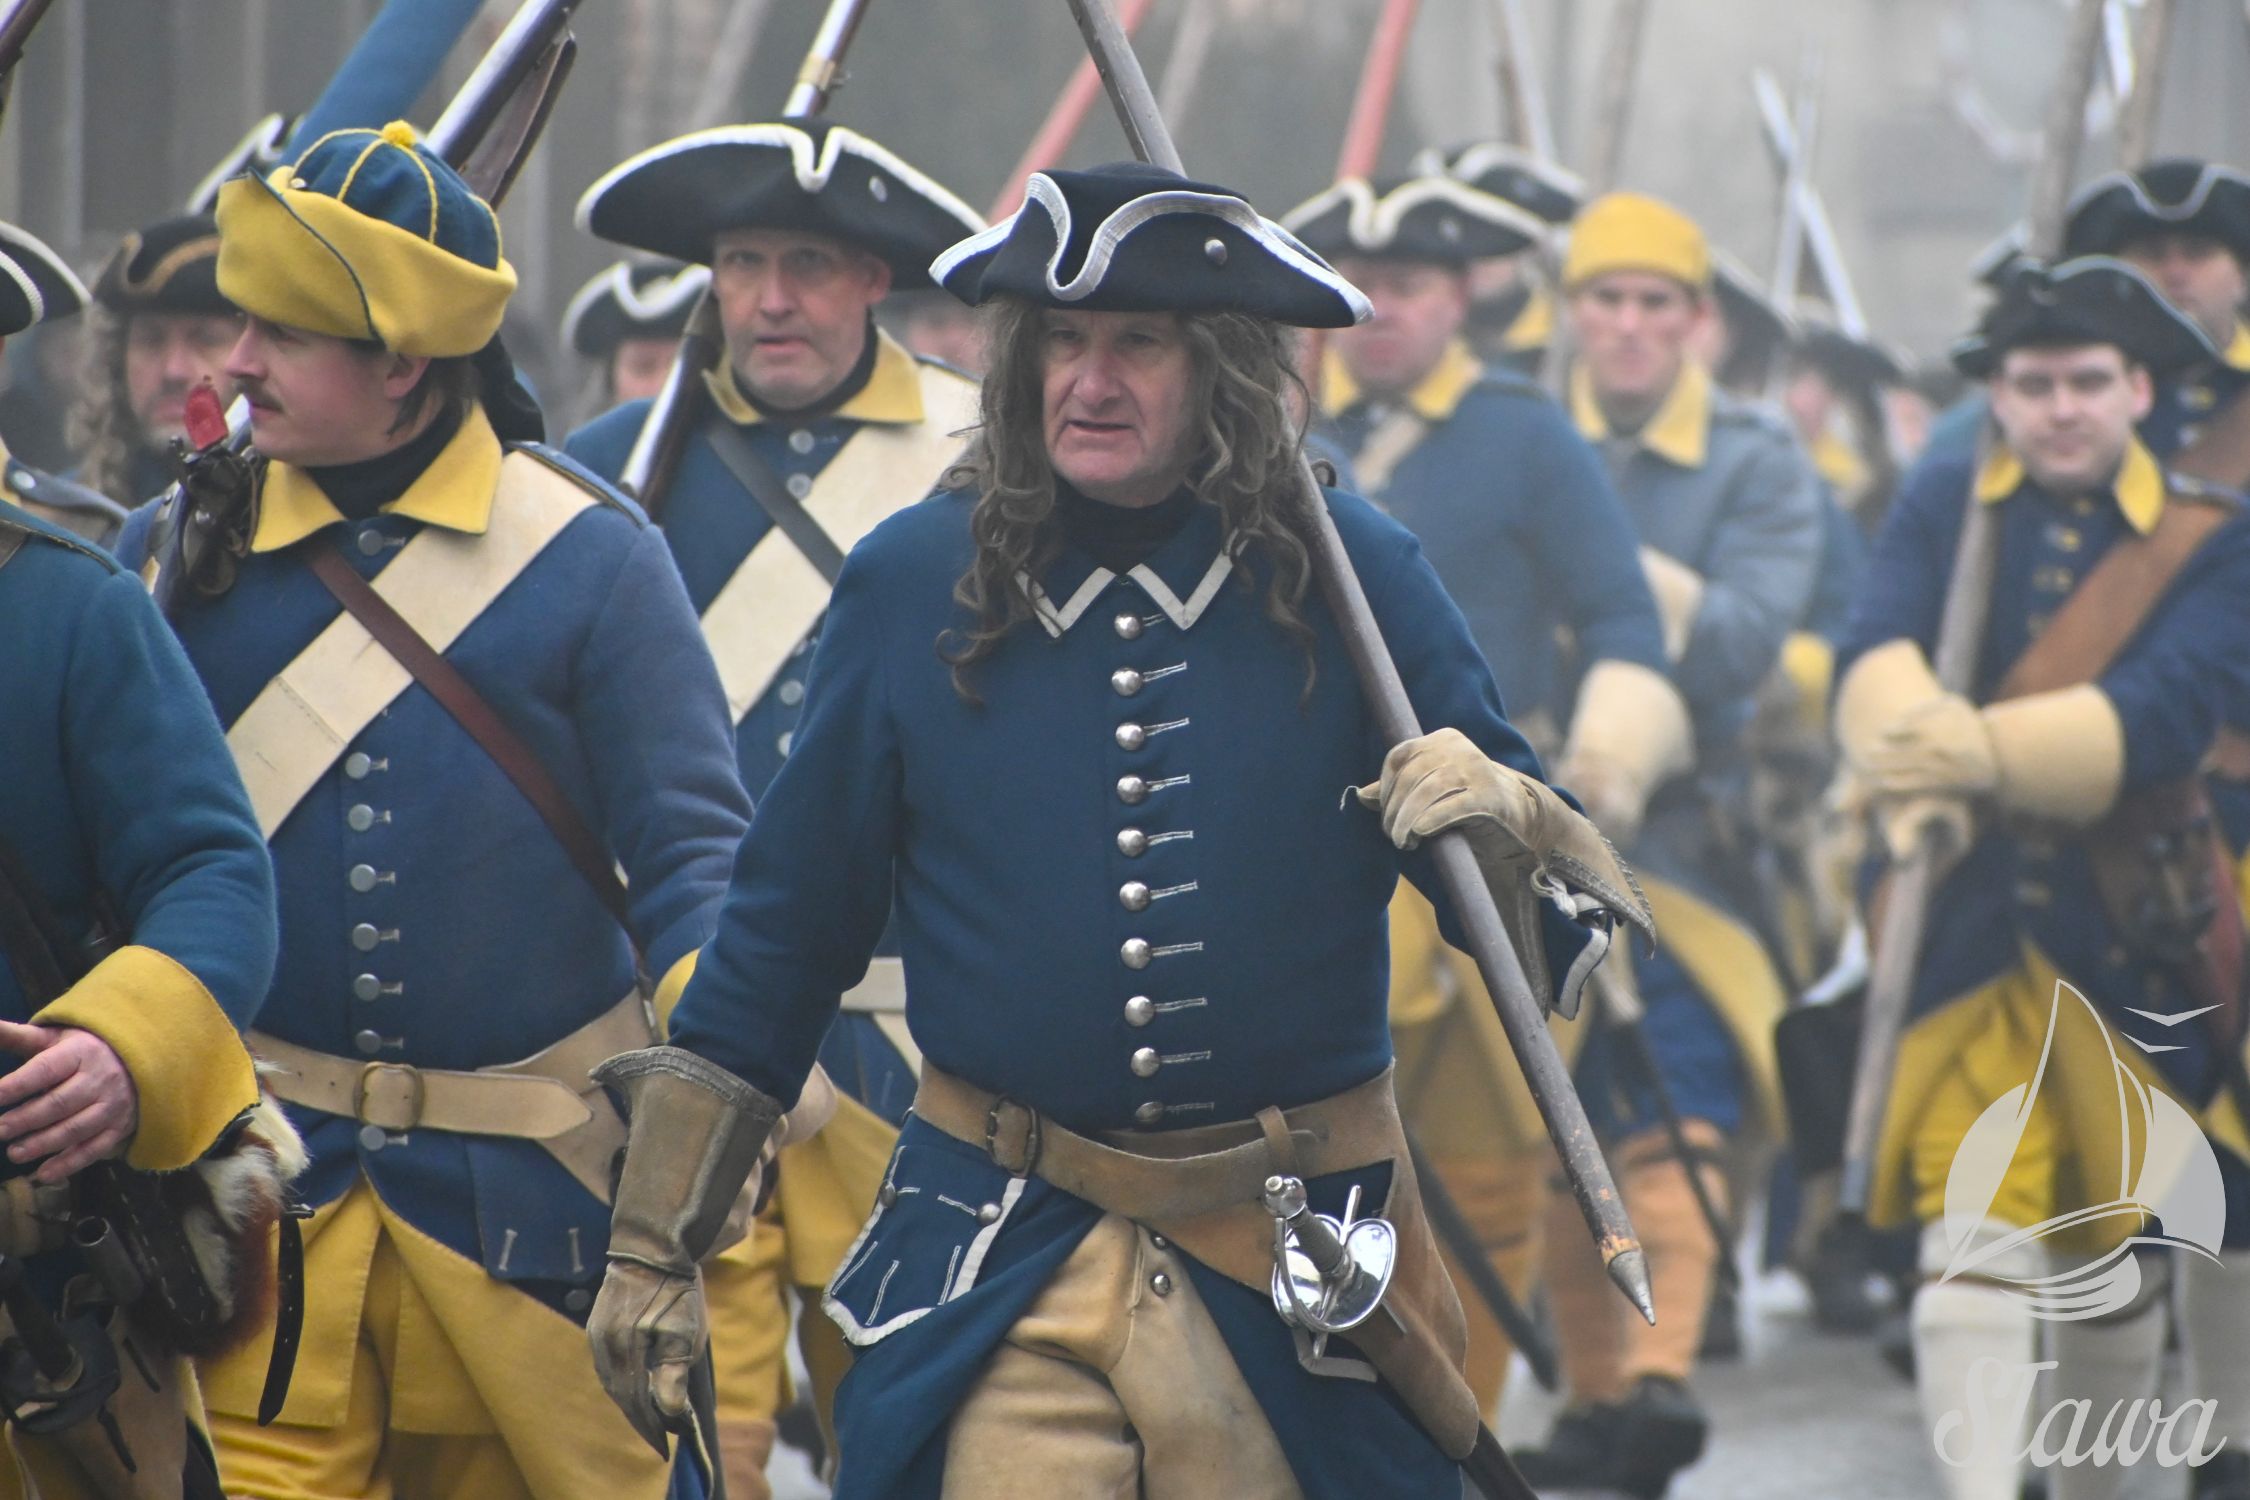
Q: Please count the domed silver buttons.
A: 15